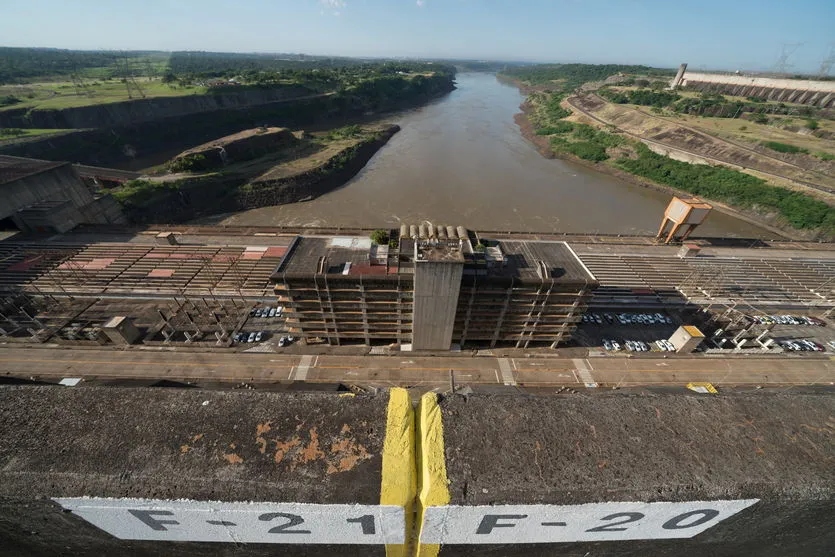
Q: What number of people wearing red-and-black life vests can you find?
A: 0